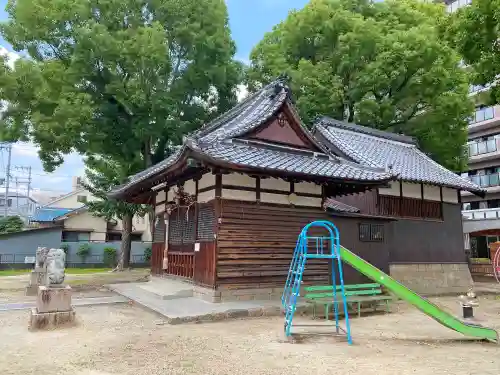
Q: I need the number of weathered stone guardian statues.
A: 2